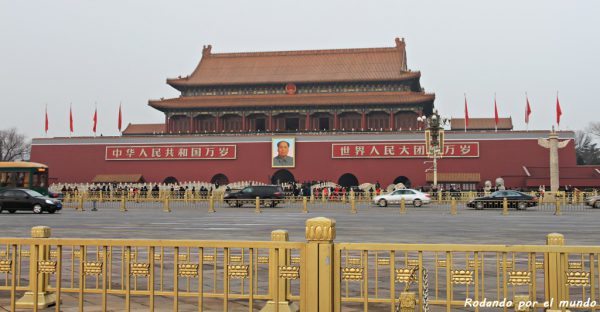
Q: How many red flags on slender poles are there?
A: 8